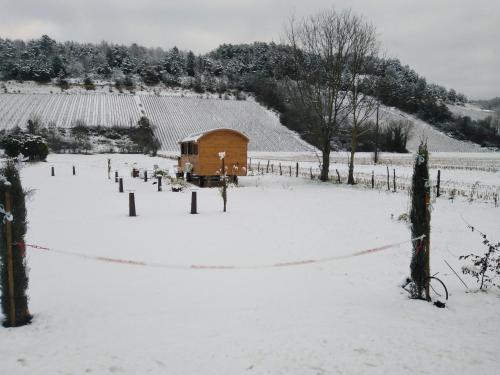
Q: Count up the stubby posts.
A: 8